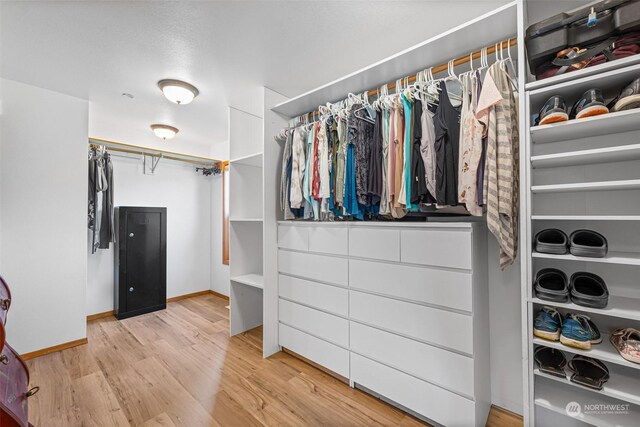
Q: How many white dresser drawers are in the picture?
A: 12